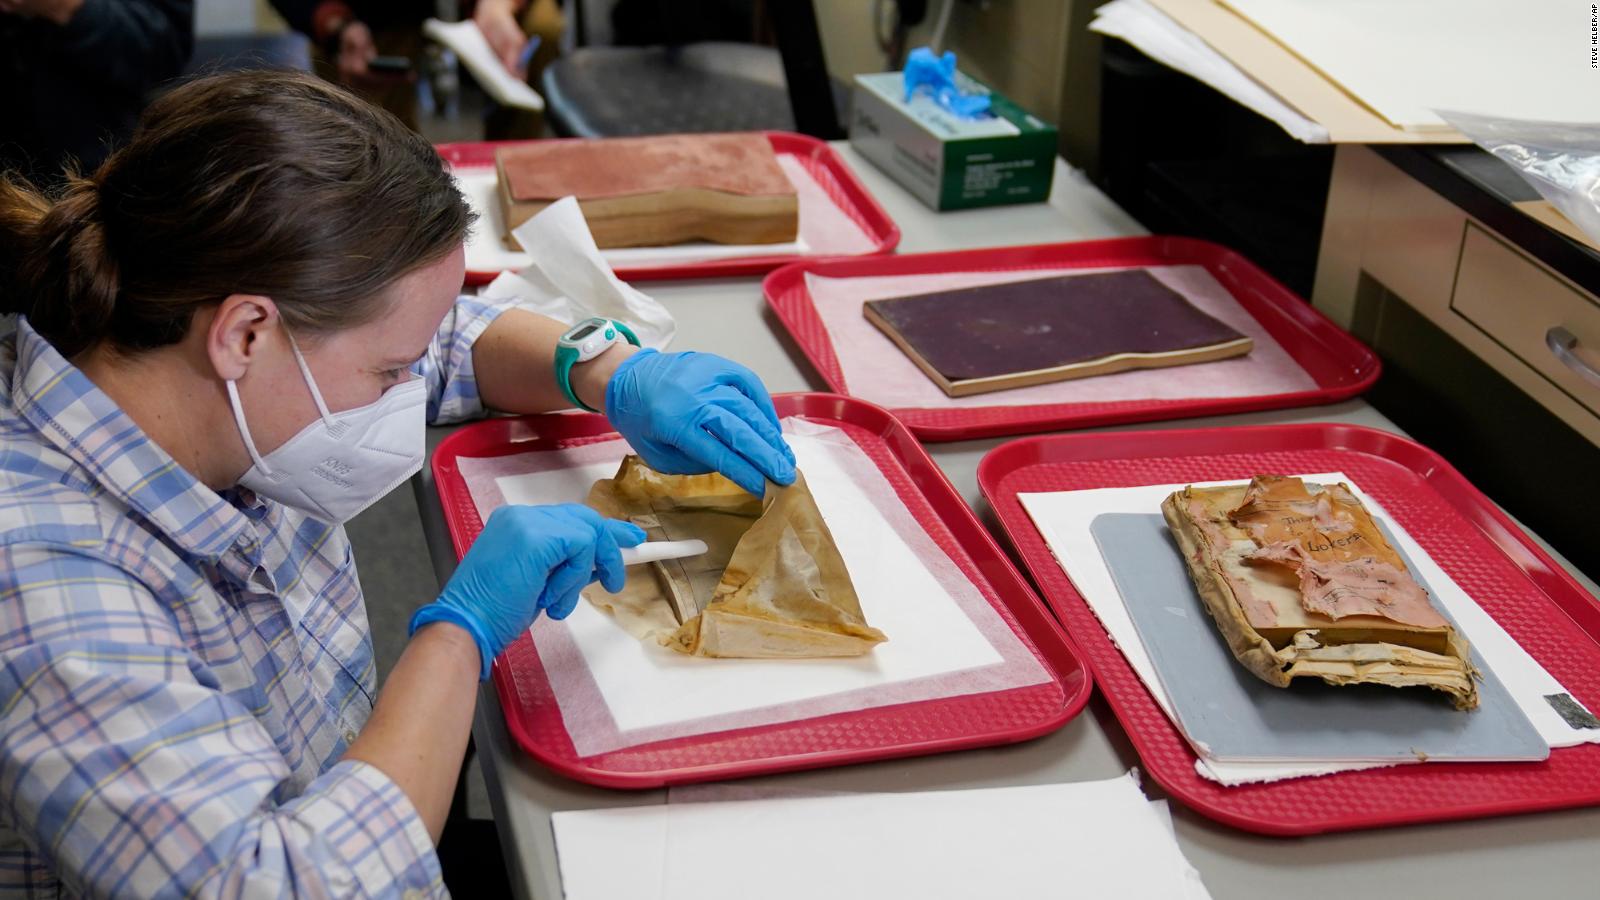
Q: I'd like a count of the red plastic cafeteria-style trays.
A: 4